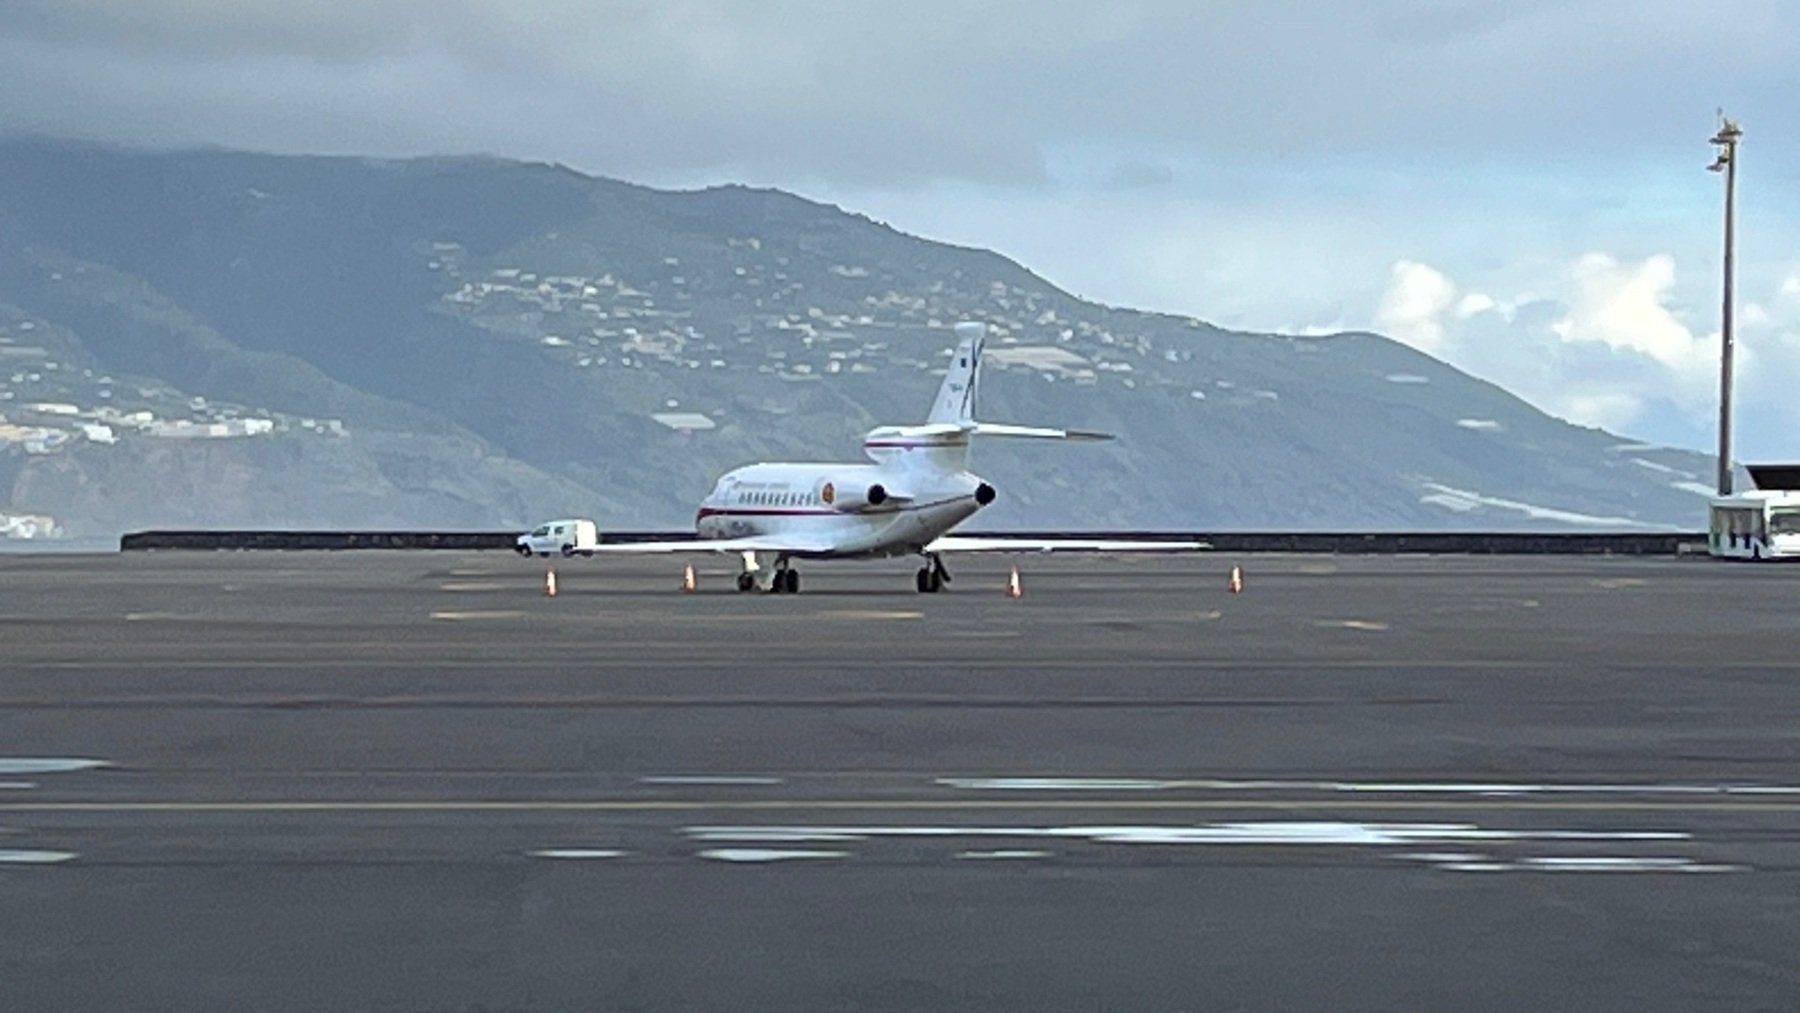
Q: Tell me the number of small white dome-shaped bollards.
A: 0